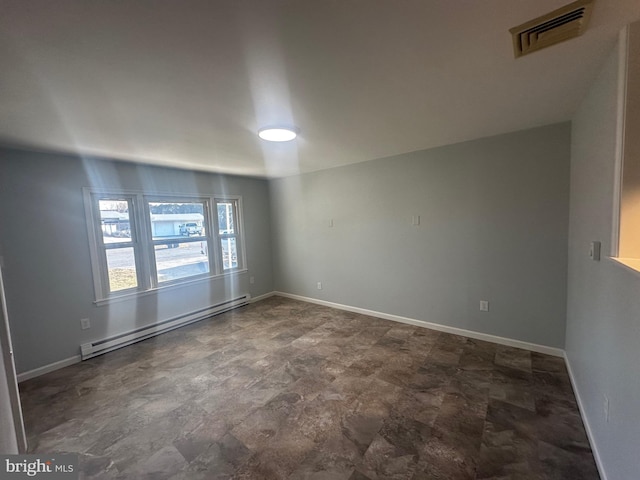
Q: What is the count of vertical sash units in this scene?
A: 3